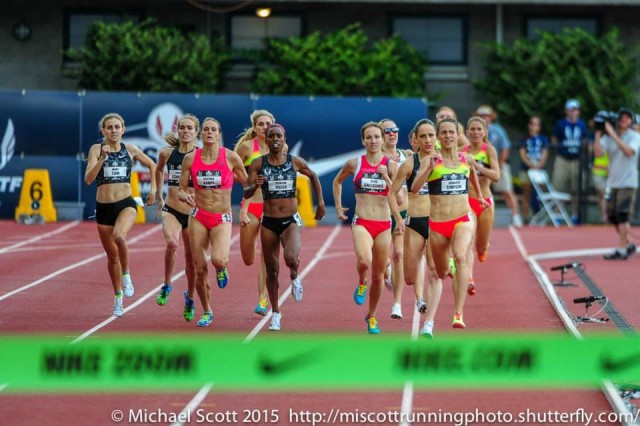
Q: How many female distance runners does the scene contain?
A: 11